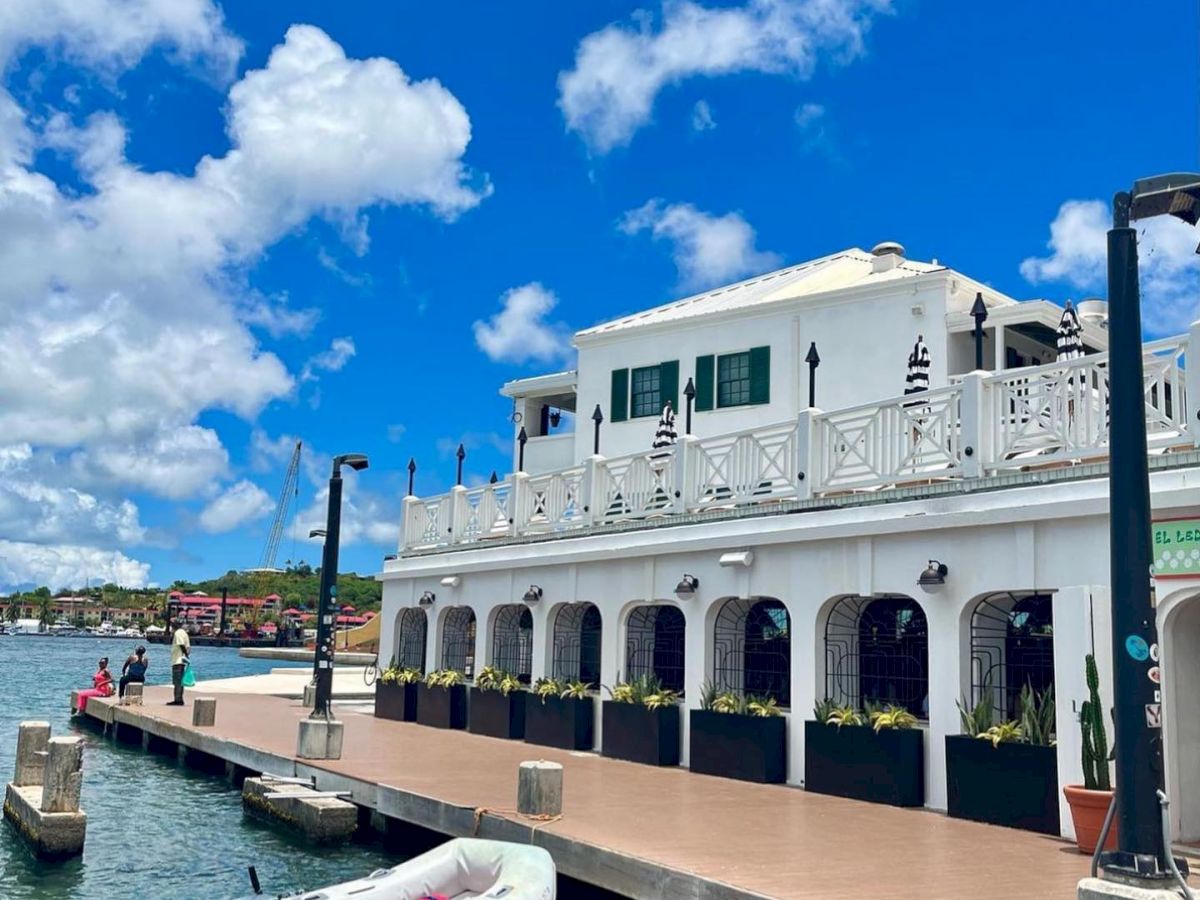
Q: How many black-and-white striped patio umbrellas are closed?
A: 3